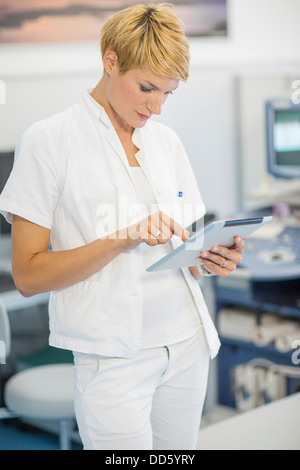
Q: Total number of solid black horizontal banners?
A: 1